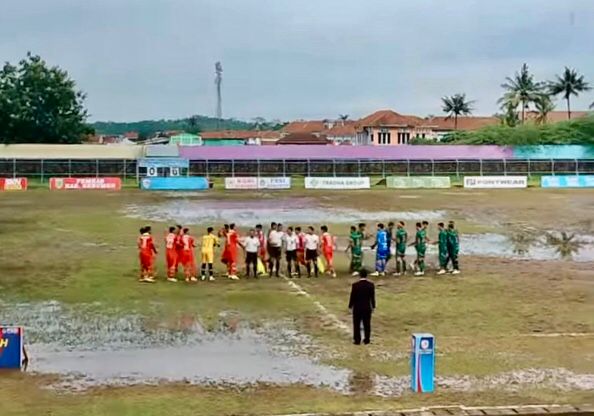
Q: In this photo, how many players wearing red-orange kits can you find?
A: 10